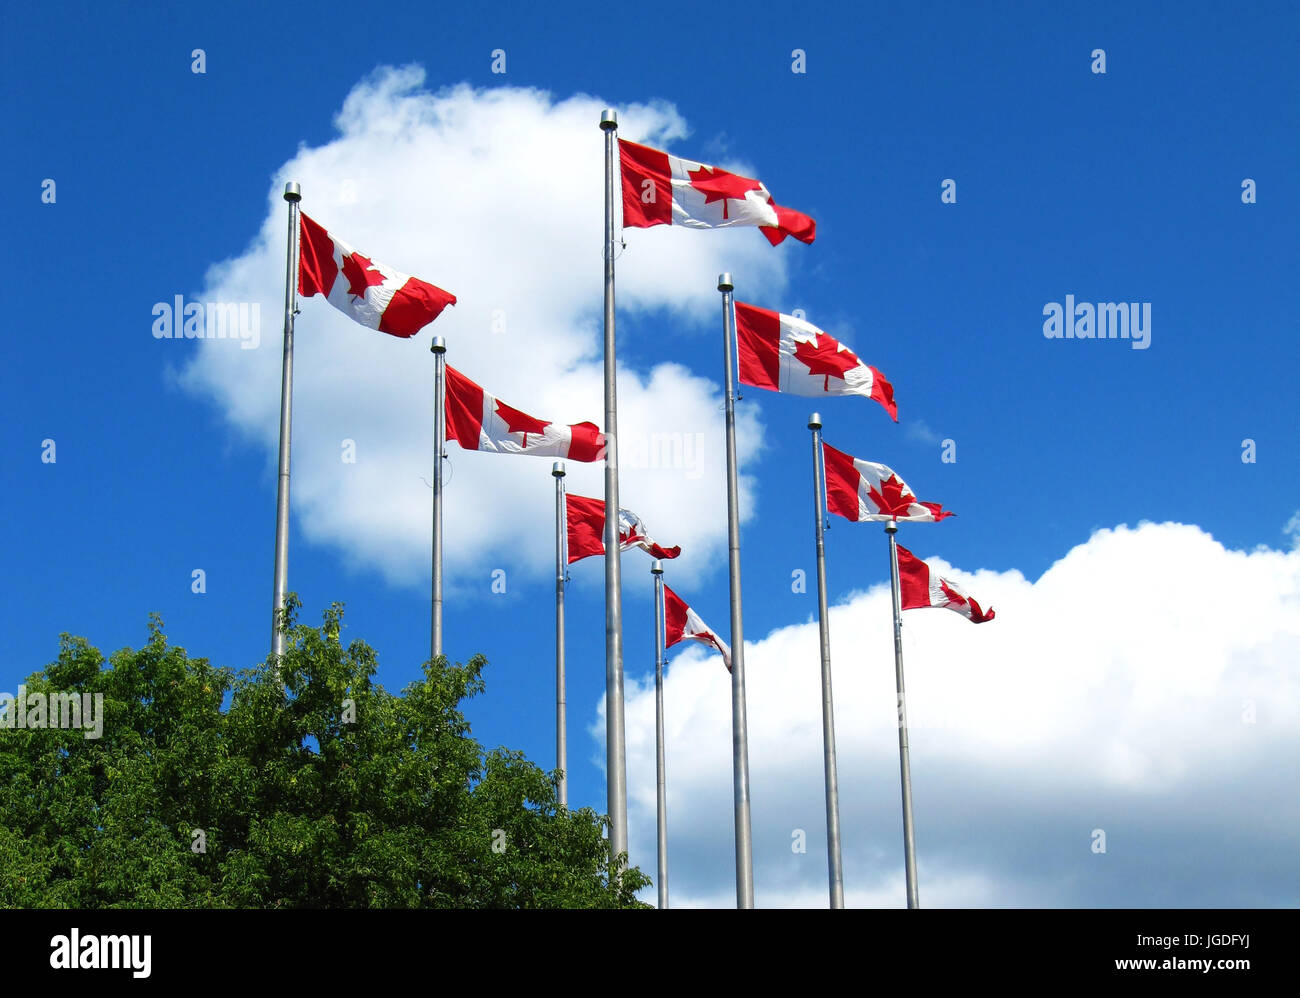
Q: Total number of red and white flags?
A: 8